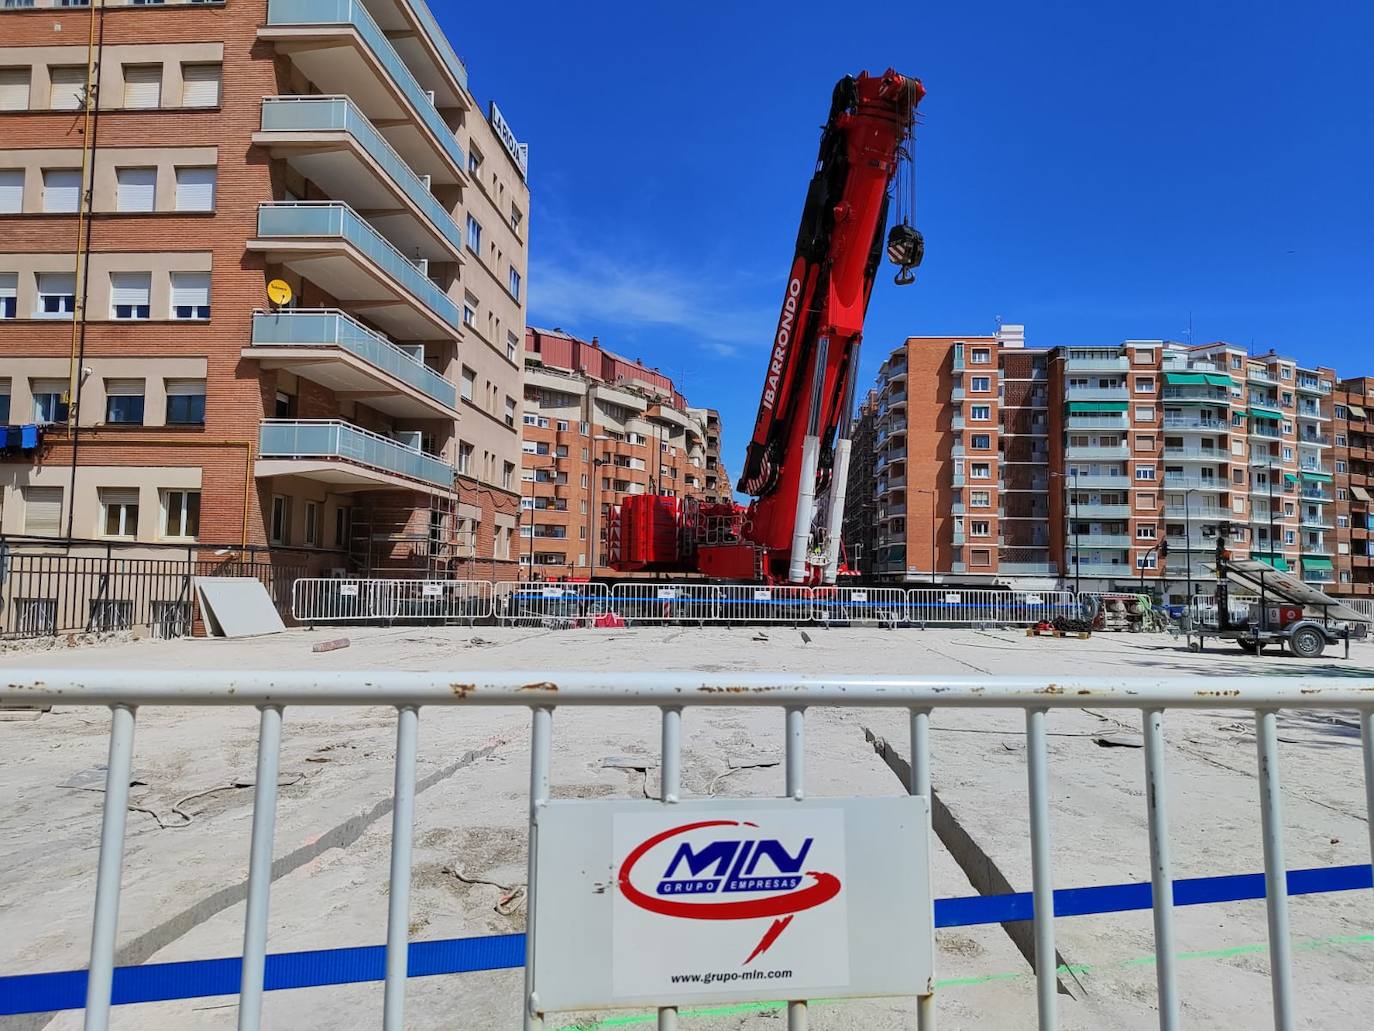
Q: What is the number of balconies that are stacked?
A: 6